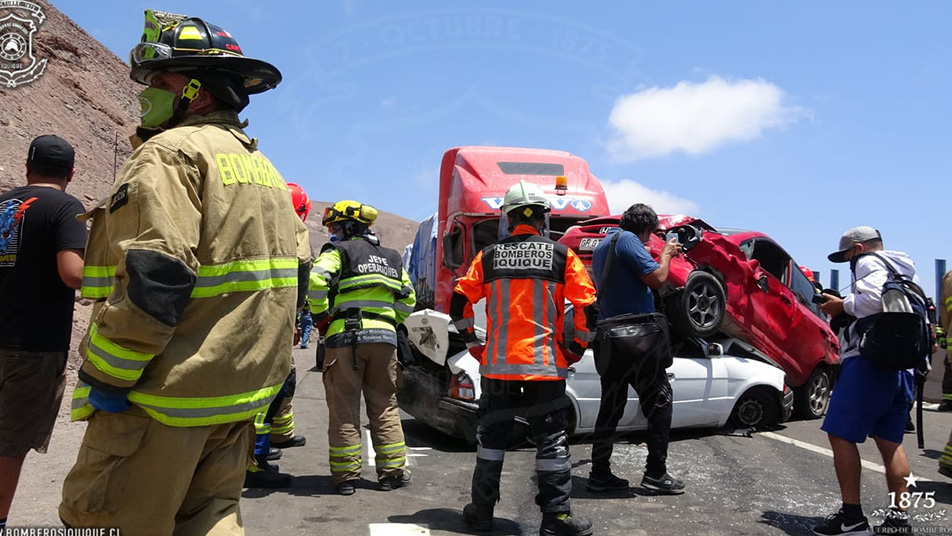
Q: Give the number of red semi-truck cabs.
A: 1